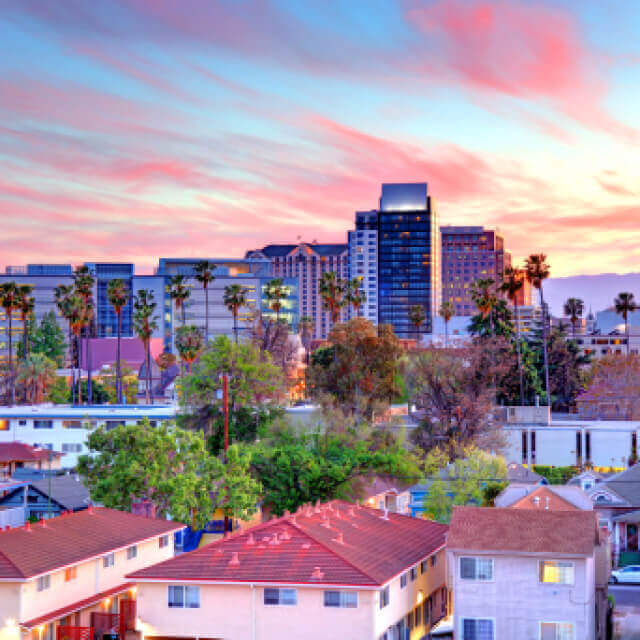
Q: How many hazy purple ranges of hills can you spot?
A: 1